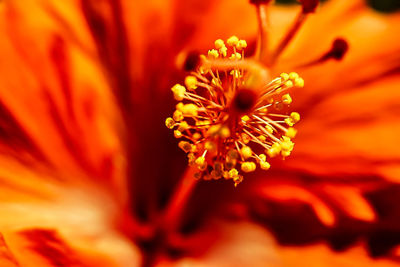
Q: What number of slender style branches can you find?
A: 5